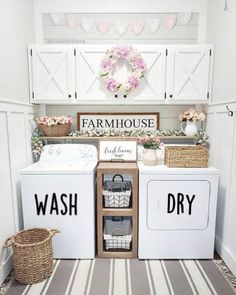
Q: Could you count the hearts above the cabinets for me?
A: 9